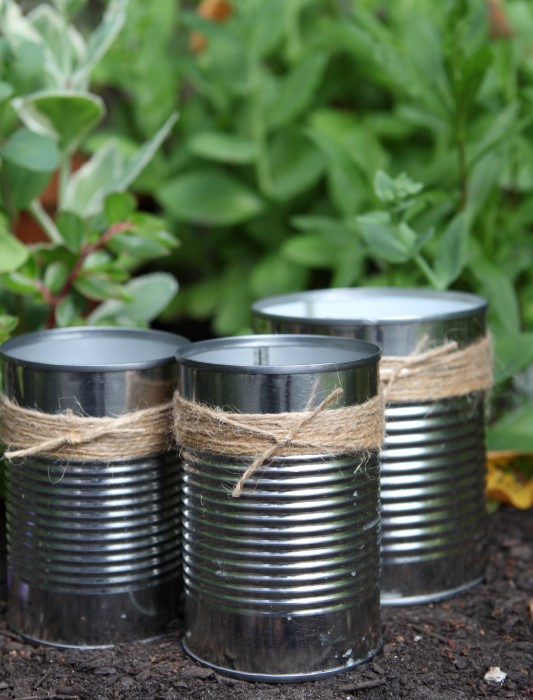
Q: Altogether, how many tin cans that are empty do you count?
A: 3